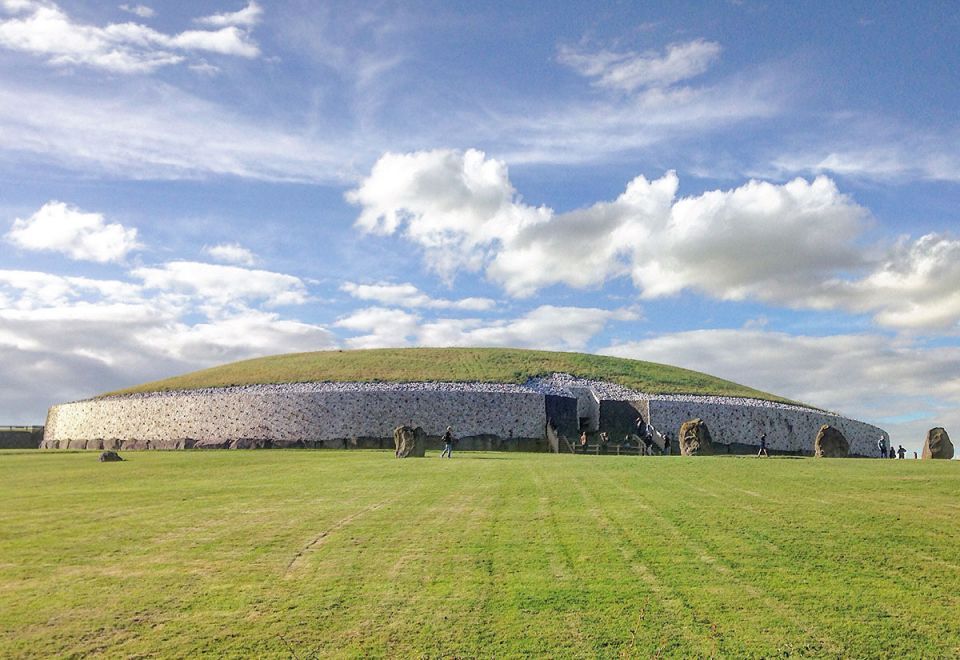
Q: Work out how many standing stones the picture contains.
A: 4